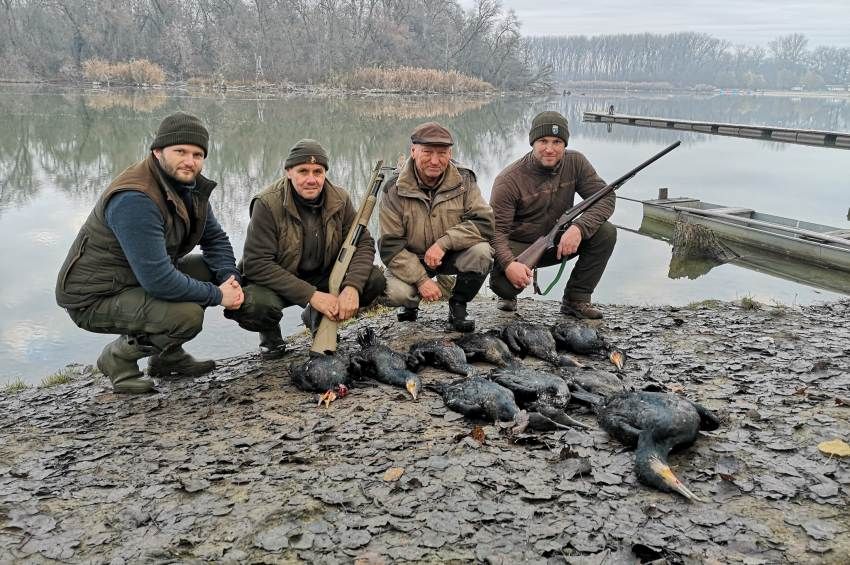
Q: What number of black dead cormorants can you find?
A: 10